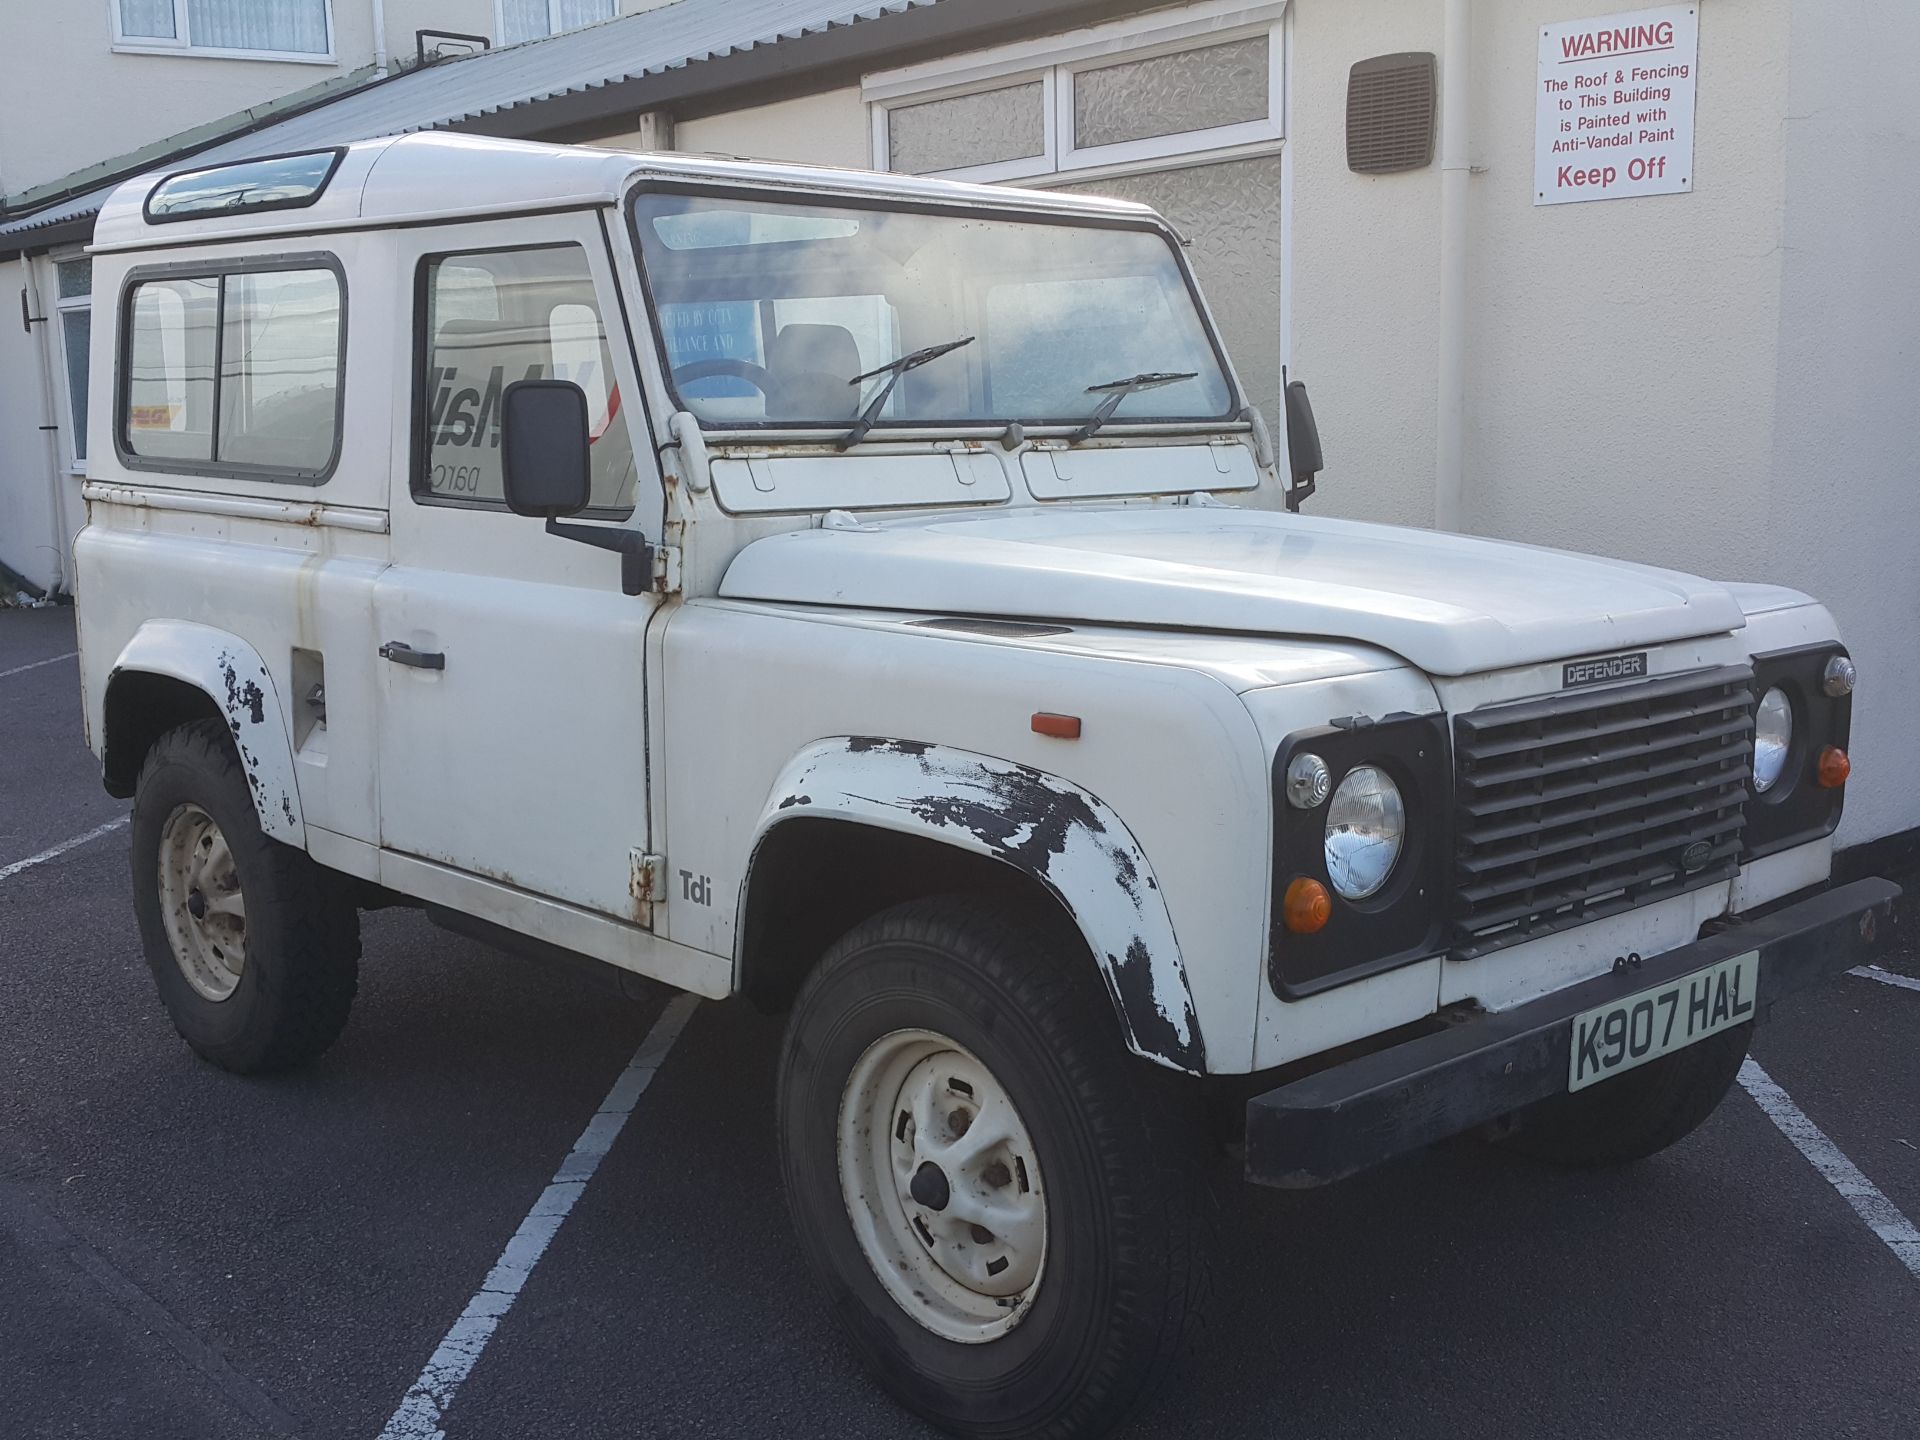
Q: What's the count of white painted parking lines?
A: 5